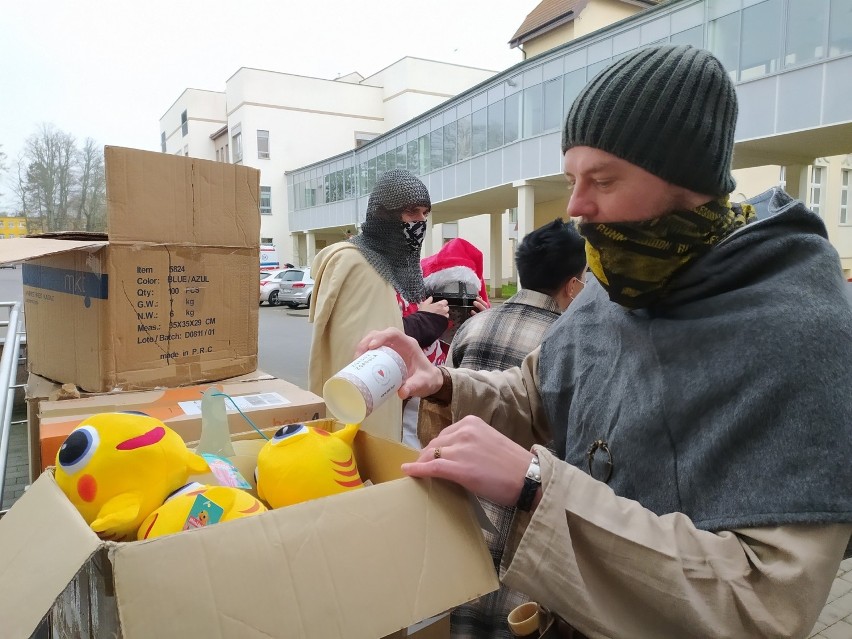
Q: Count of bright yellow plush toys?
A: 3